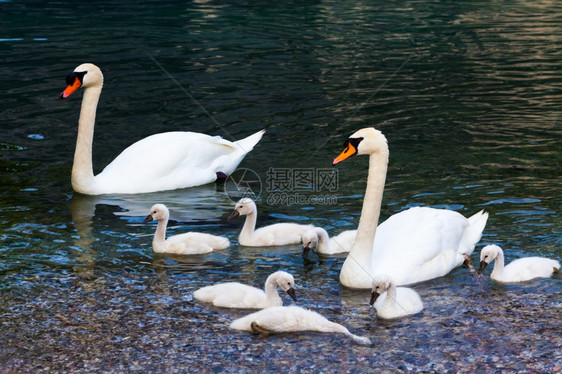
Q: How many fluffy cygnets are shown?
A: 7